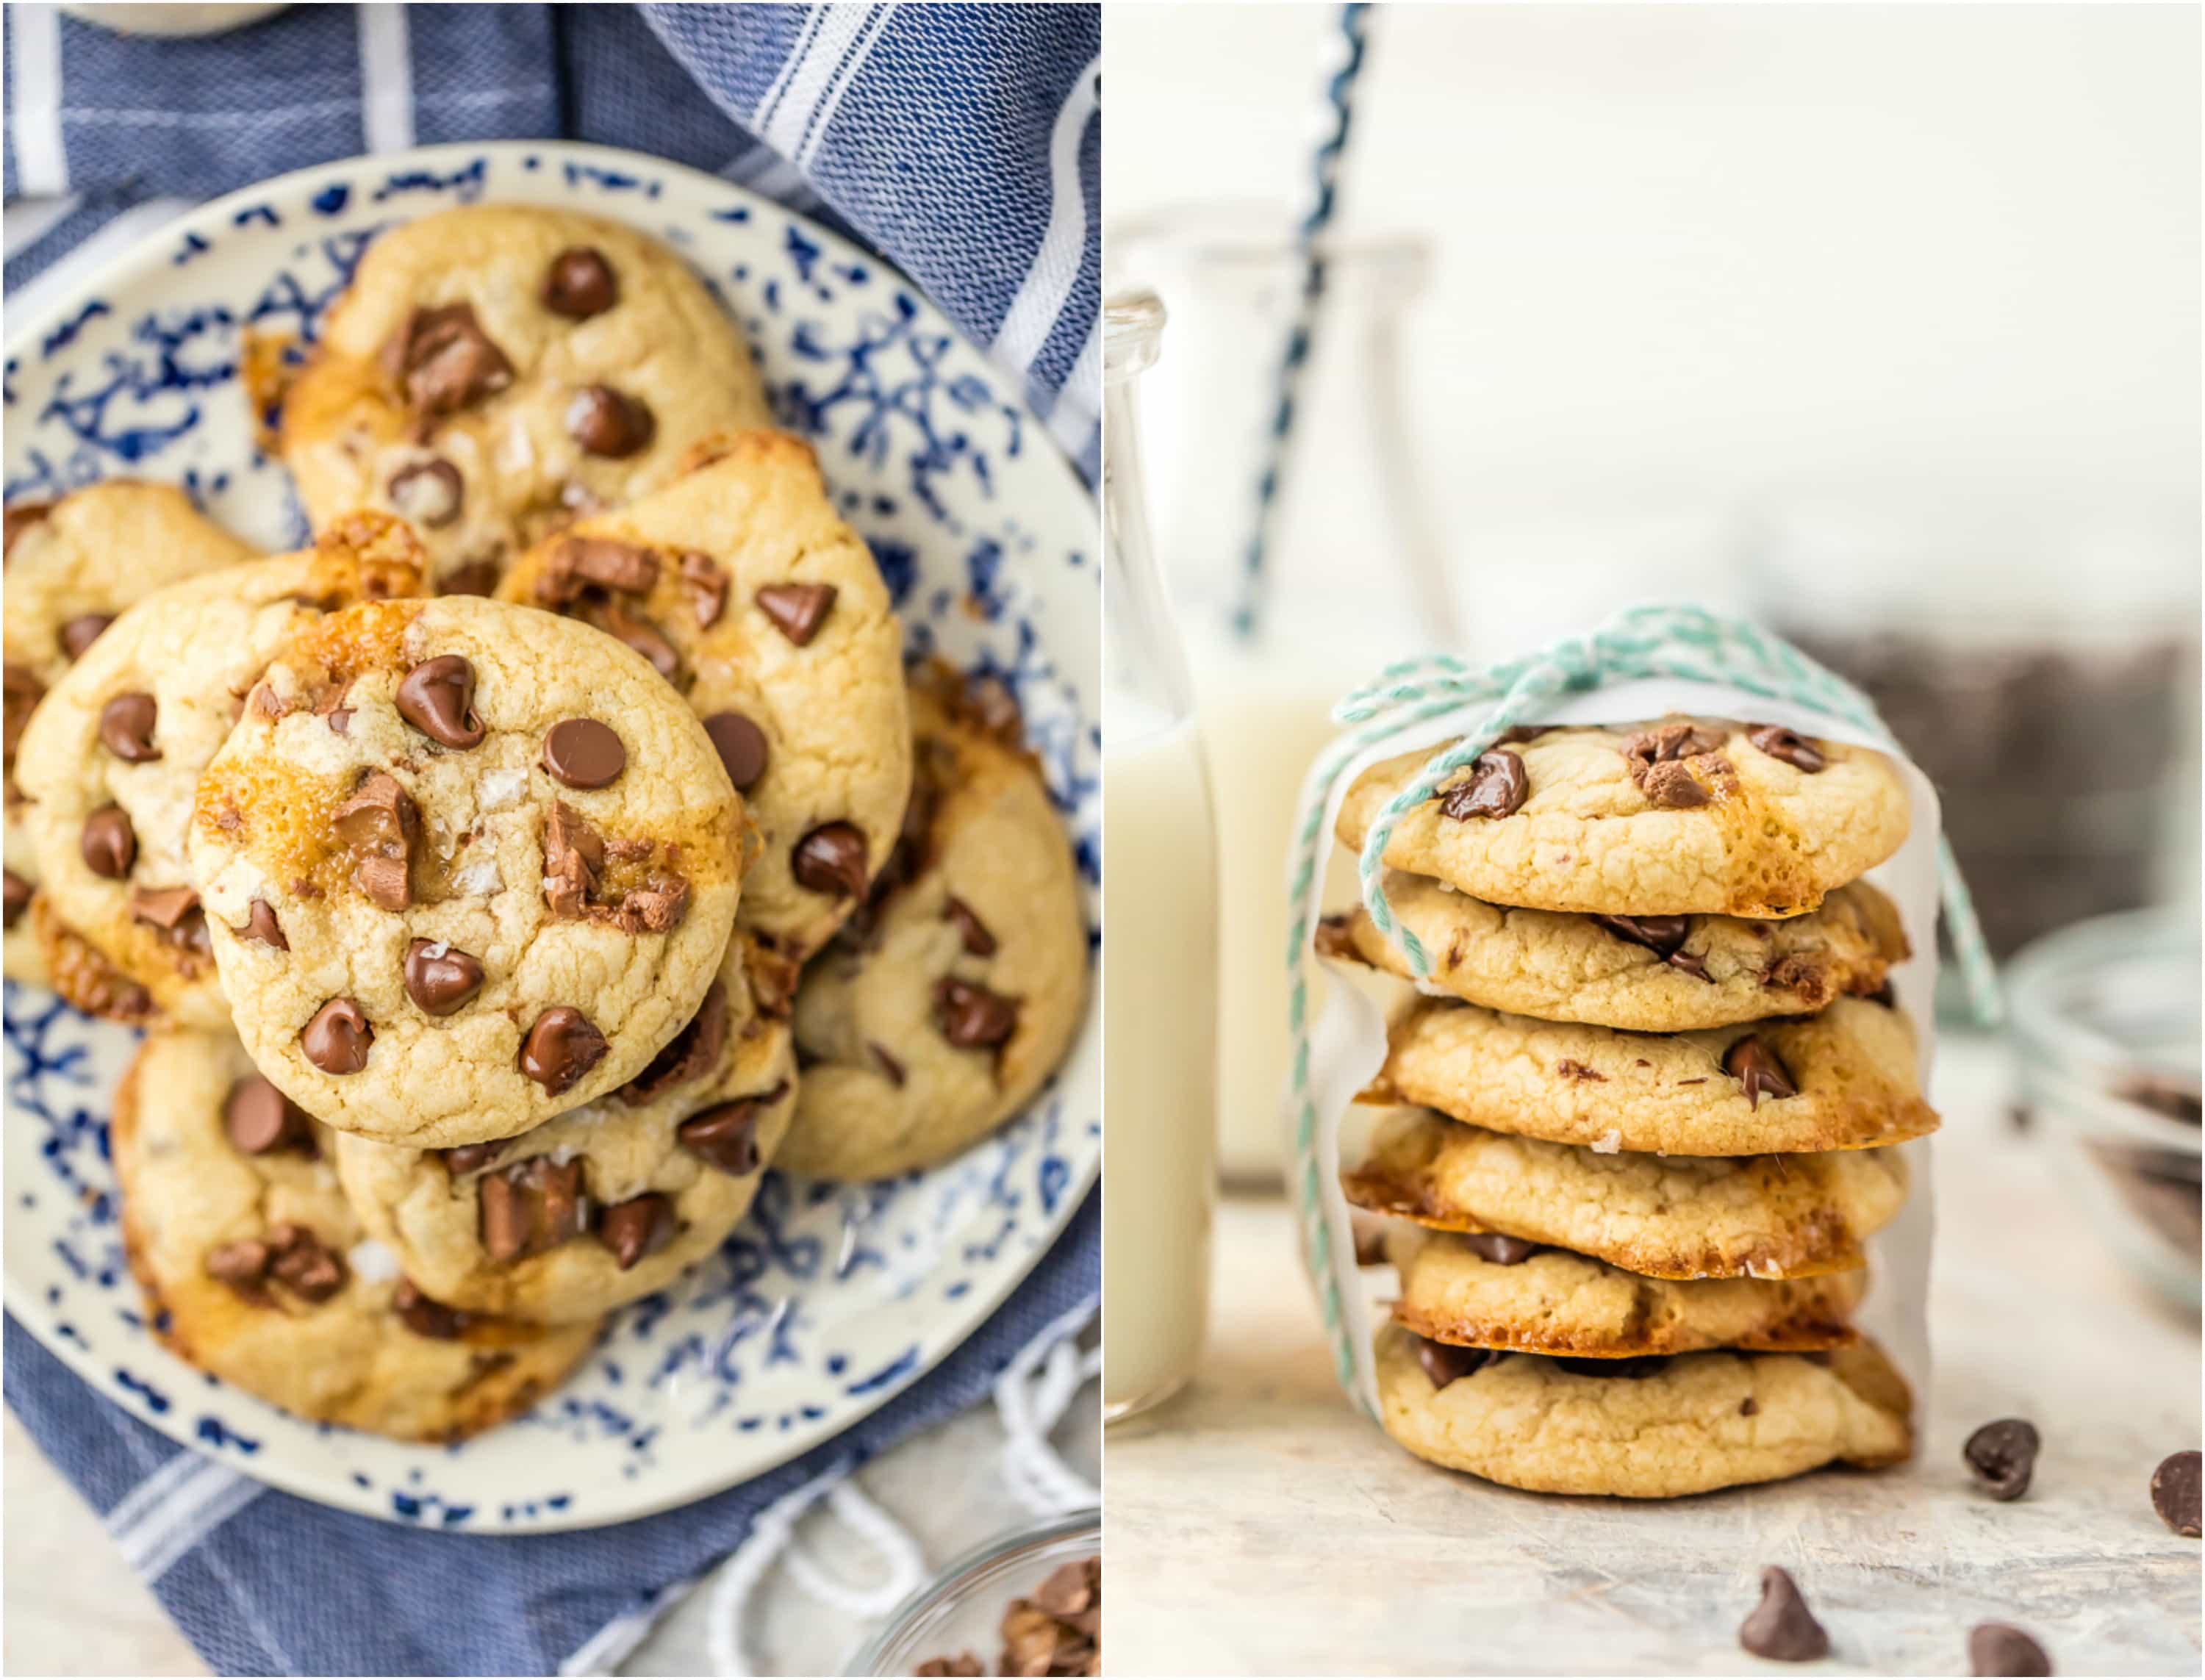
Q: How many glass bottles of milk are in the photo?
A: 2